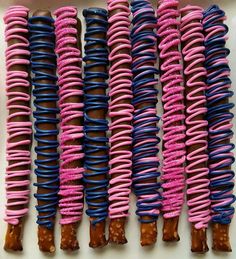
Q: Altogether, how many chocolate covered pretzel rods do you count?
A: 9